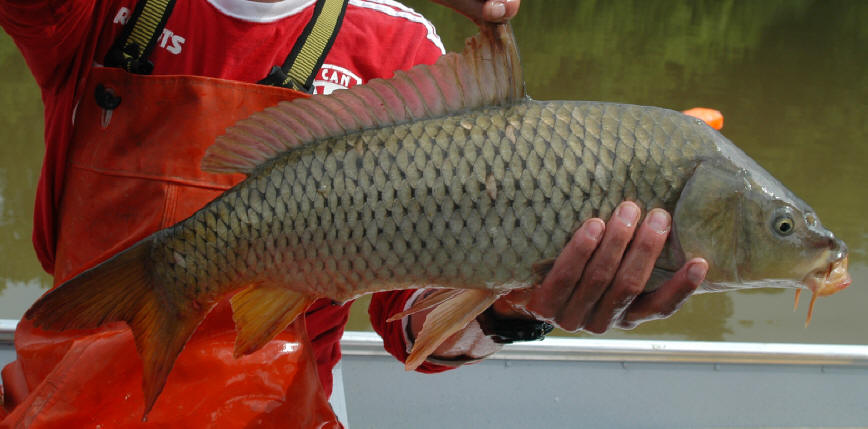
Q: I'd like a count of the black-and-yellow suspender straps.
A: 2